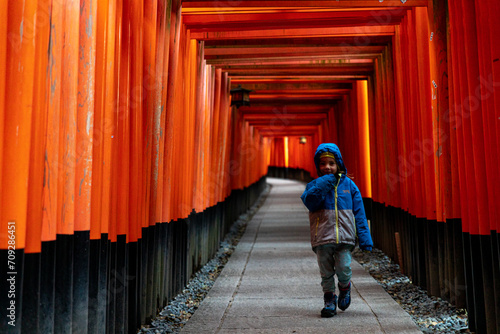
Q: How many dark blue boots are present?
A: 2